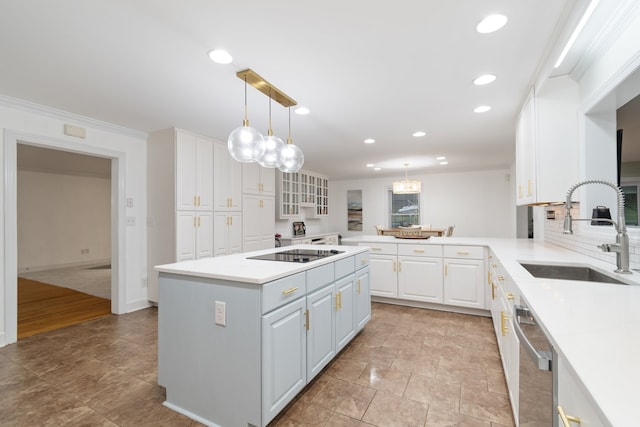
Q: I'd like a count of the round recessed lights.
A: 11